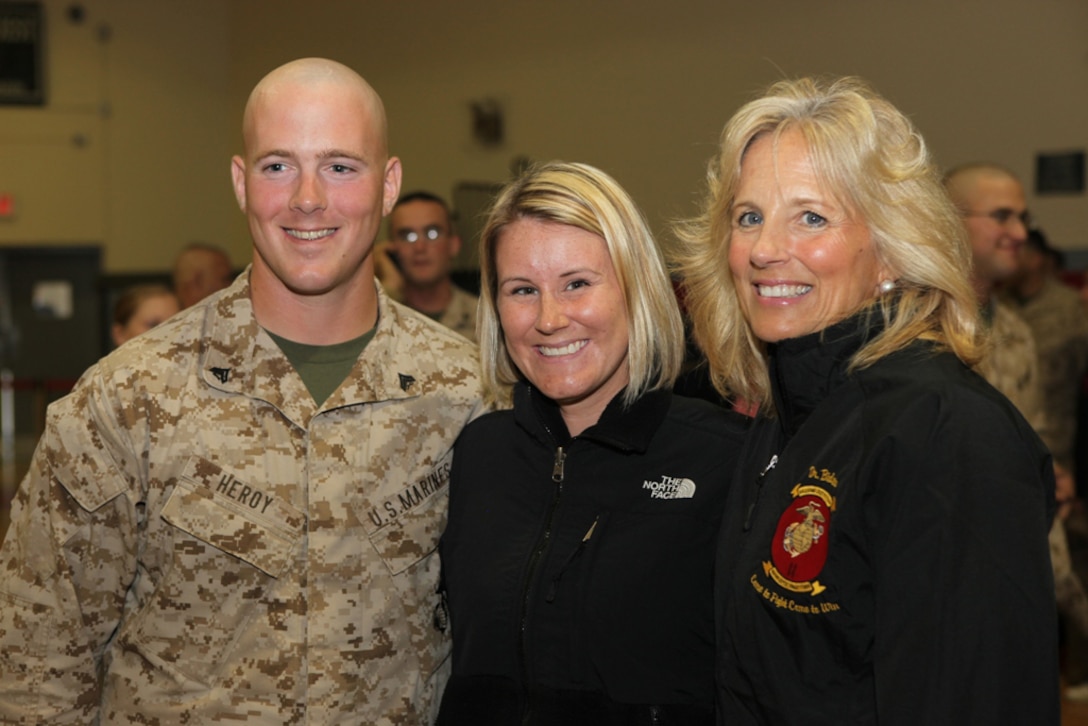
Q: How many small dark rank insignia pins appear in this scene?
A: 2